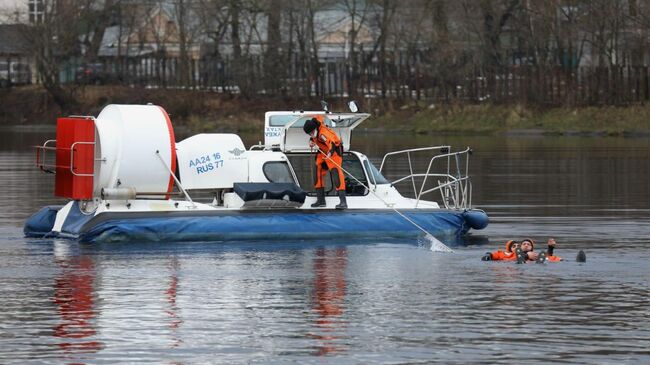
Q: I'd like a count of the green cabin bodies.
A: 0